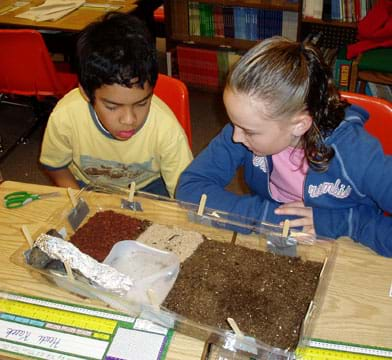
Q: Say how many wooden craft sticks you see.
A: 8